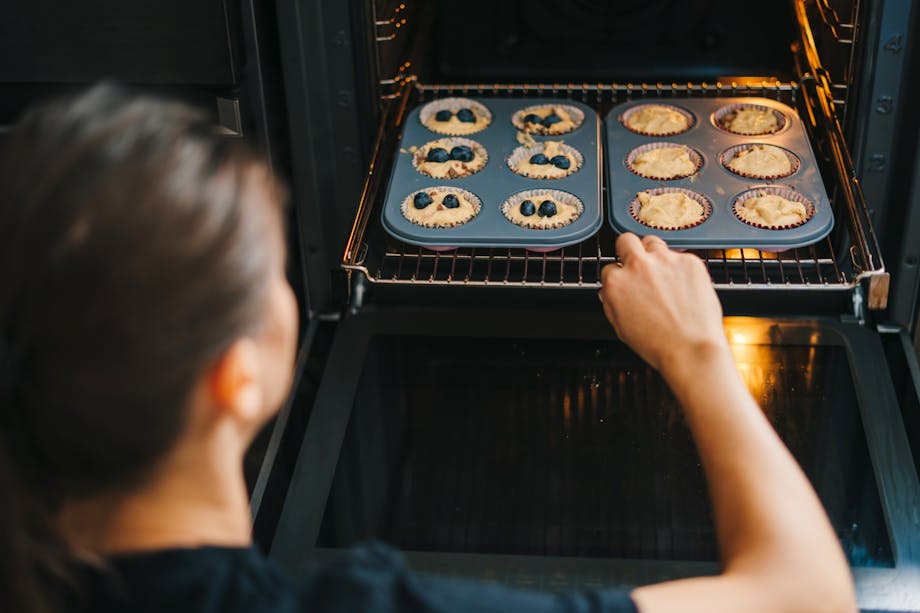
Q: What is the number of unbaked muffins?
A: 12